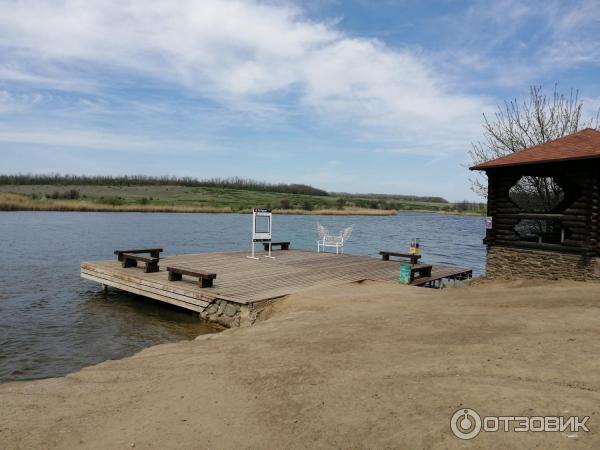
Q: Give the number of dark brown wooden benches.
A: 6